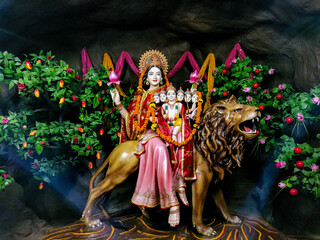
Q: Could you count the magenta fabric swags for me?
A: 4